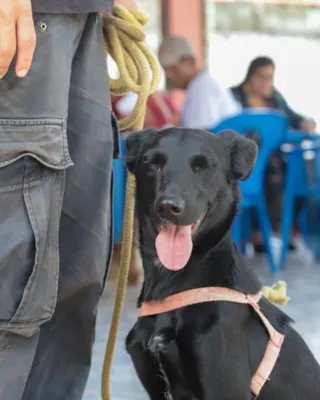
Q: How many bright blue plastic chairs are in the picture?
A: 2